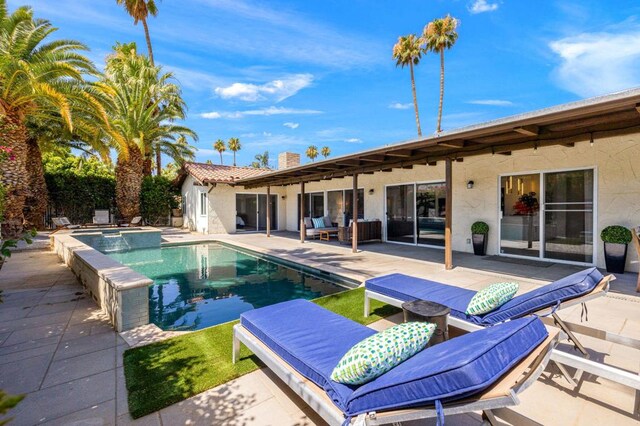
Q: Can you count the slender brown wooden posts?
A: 4